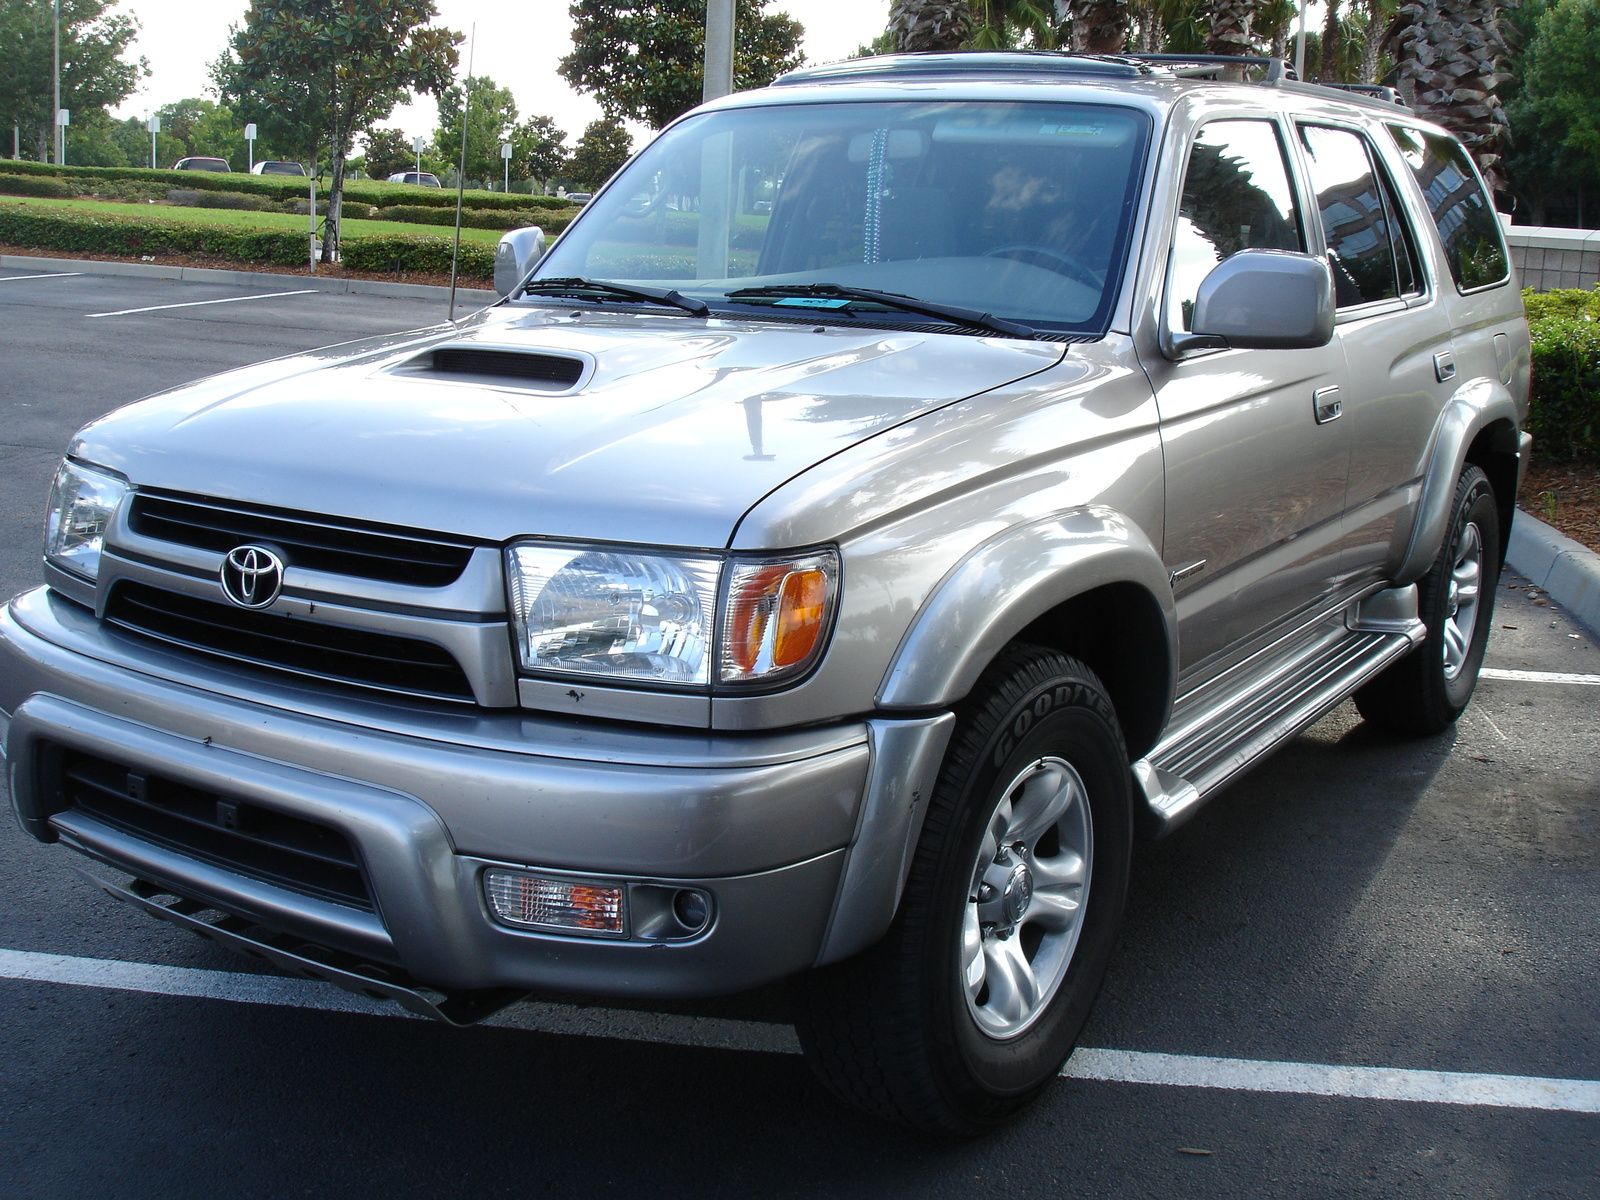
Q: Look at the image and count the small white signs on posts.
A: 5